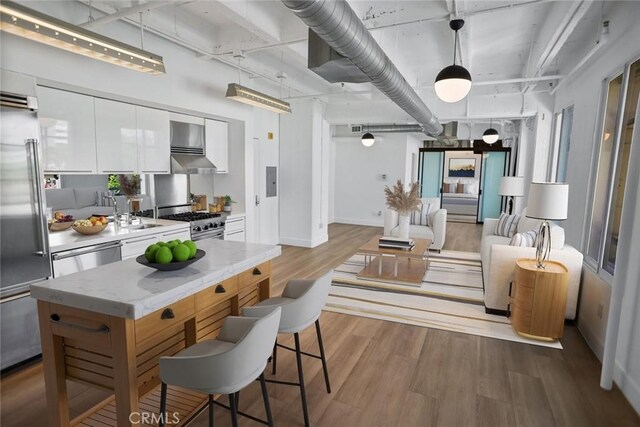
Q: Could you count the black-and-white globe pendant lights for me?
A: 3